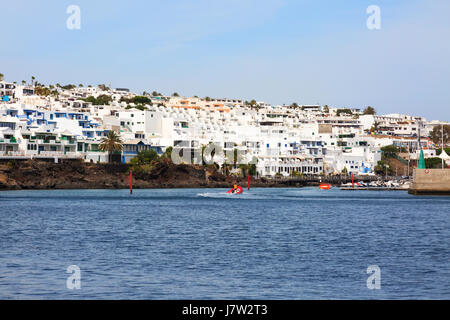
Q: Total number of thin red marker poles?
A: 3